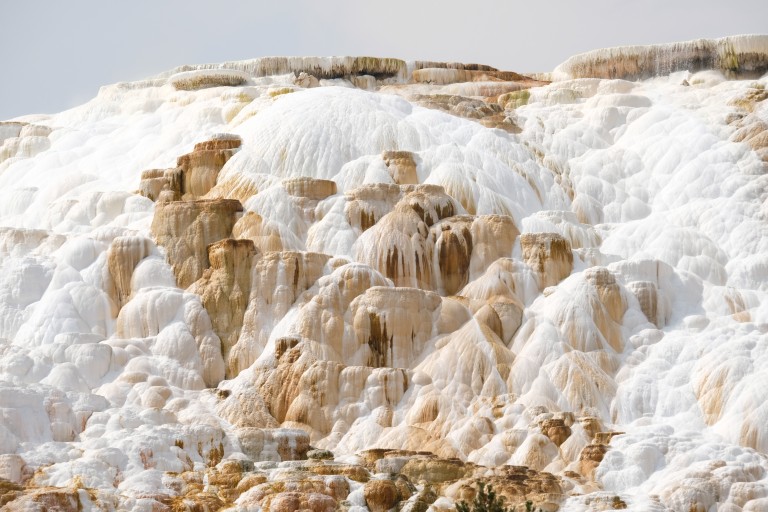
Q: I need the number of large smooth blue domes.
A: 0